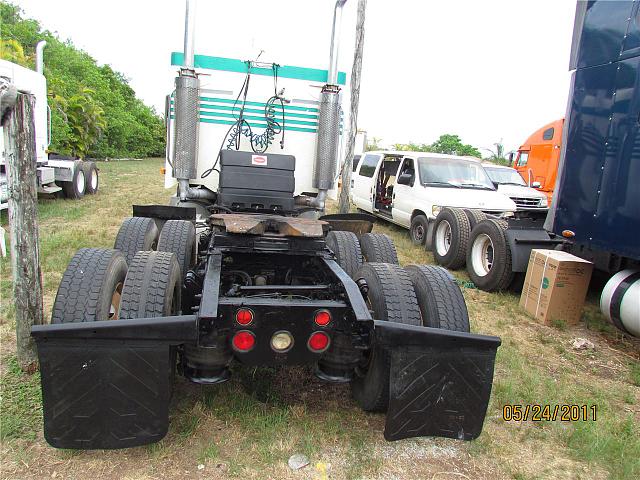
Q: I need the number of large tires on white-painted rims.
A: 4